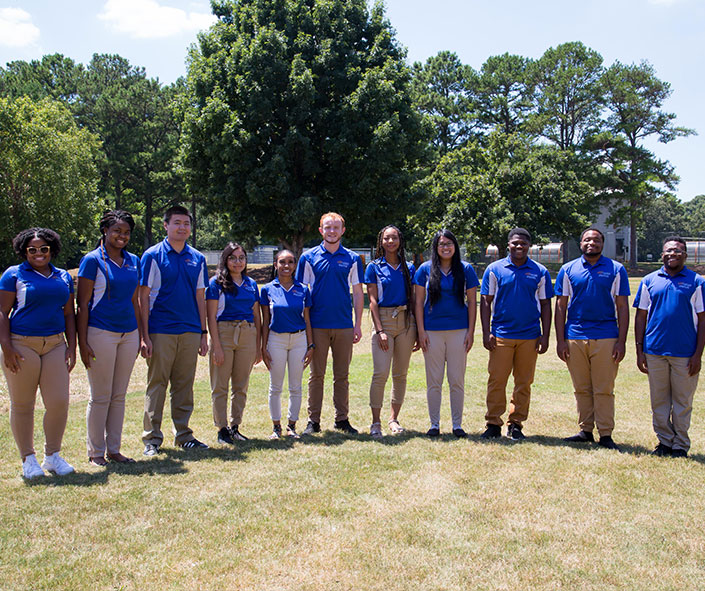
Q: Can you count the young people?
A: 11